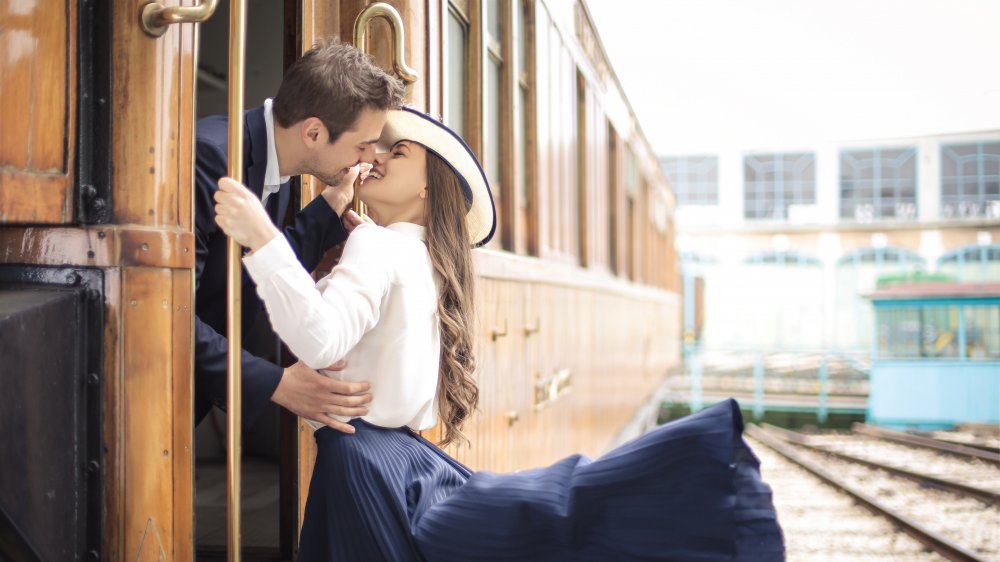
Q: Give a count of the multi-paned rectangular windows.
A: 4